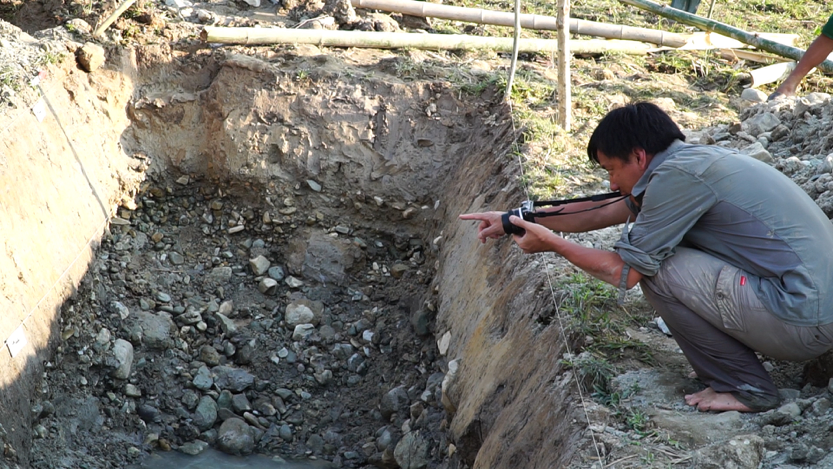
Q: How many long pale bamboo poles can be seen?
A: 2